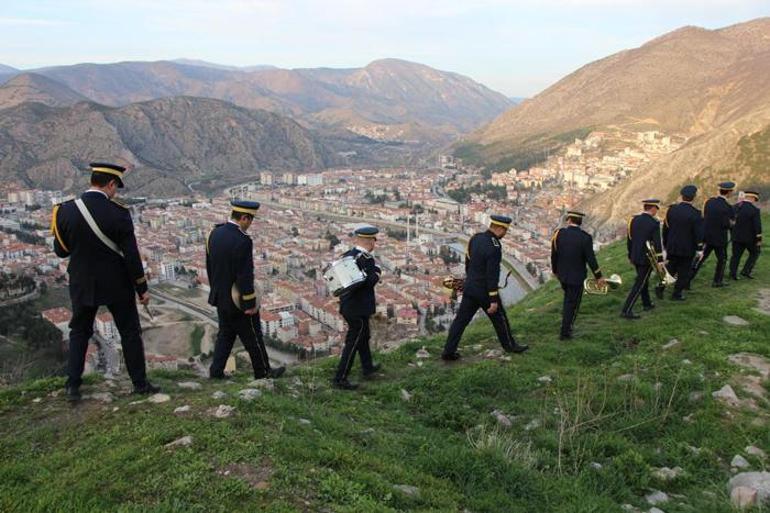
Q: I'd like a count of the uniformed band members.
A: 9